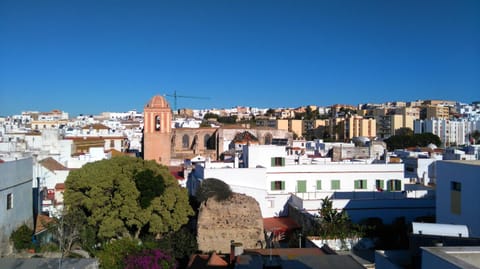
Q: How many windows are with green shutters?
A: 8